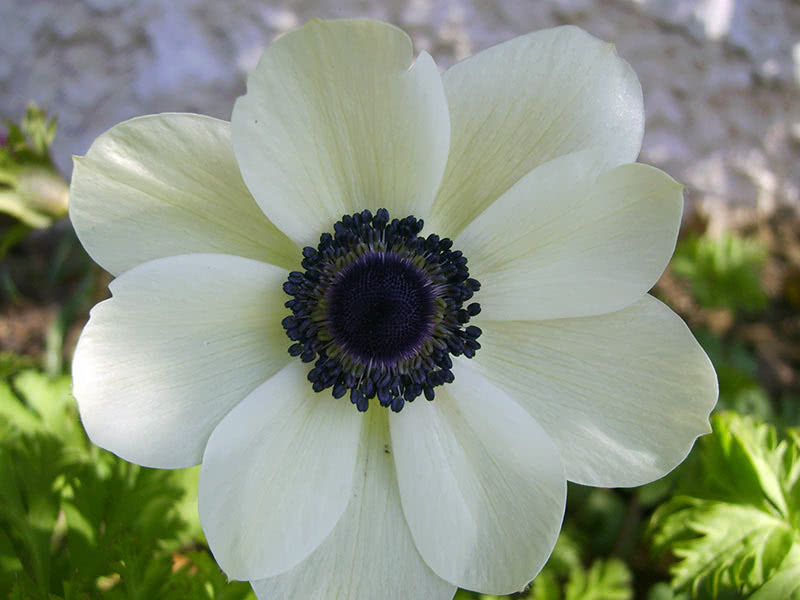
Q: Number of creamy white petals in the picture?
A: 9